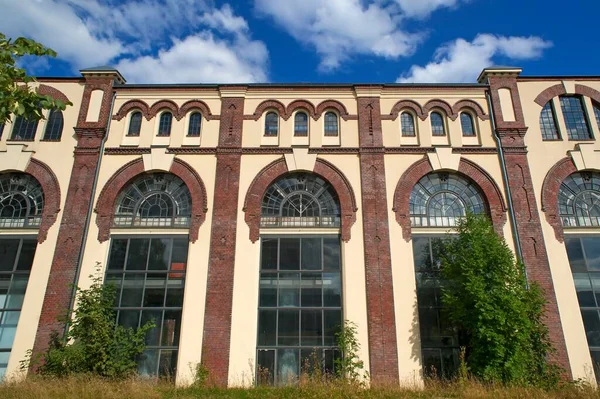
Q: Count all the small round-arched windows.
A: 9